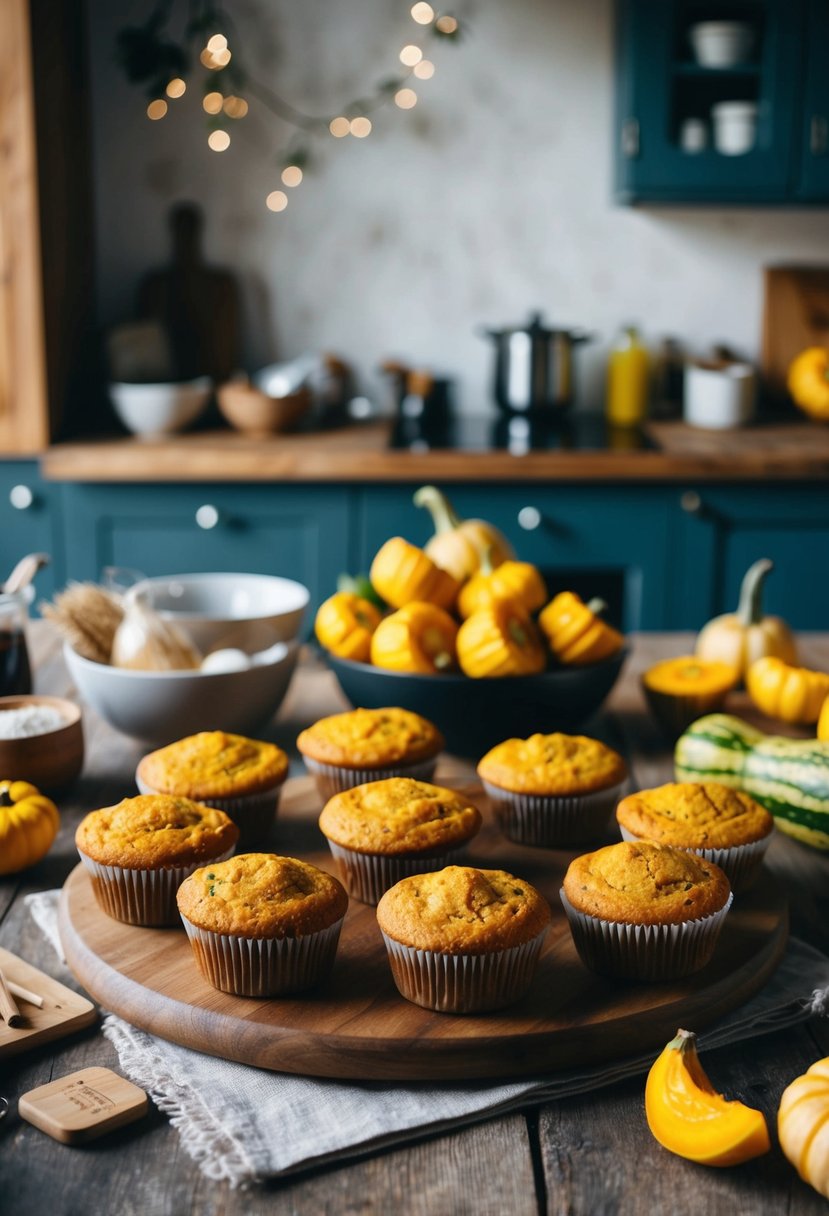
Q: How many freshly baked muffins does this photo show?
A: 9